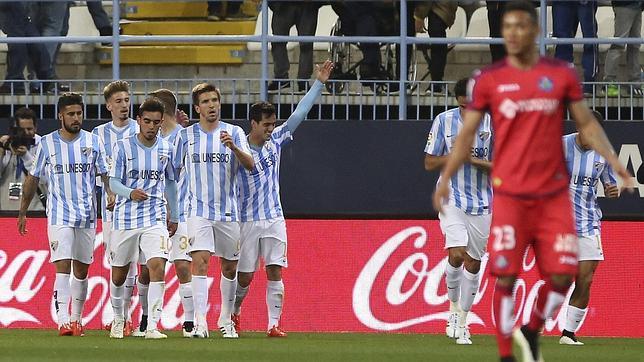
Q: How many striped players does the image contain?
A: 8